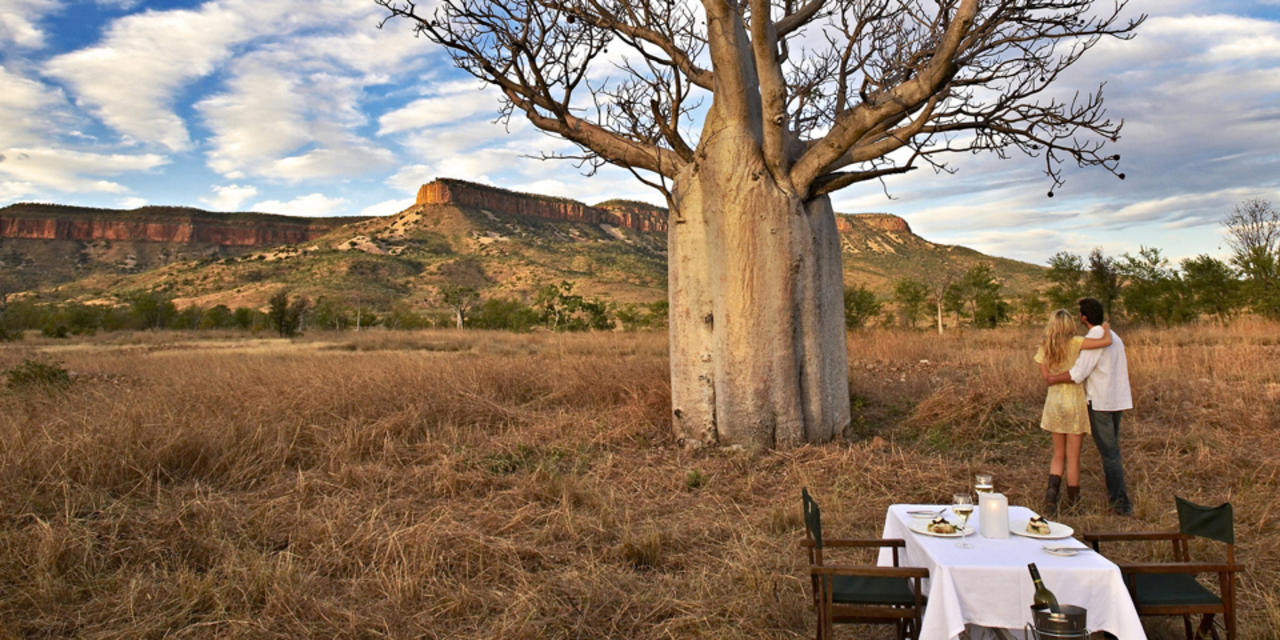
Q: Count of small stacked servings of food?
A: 2